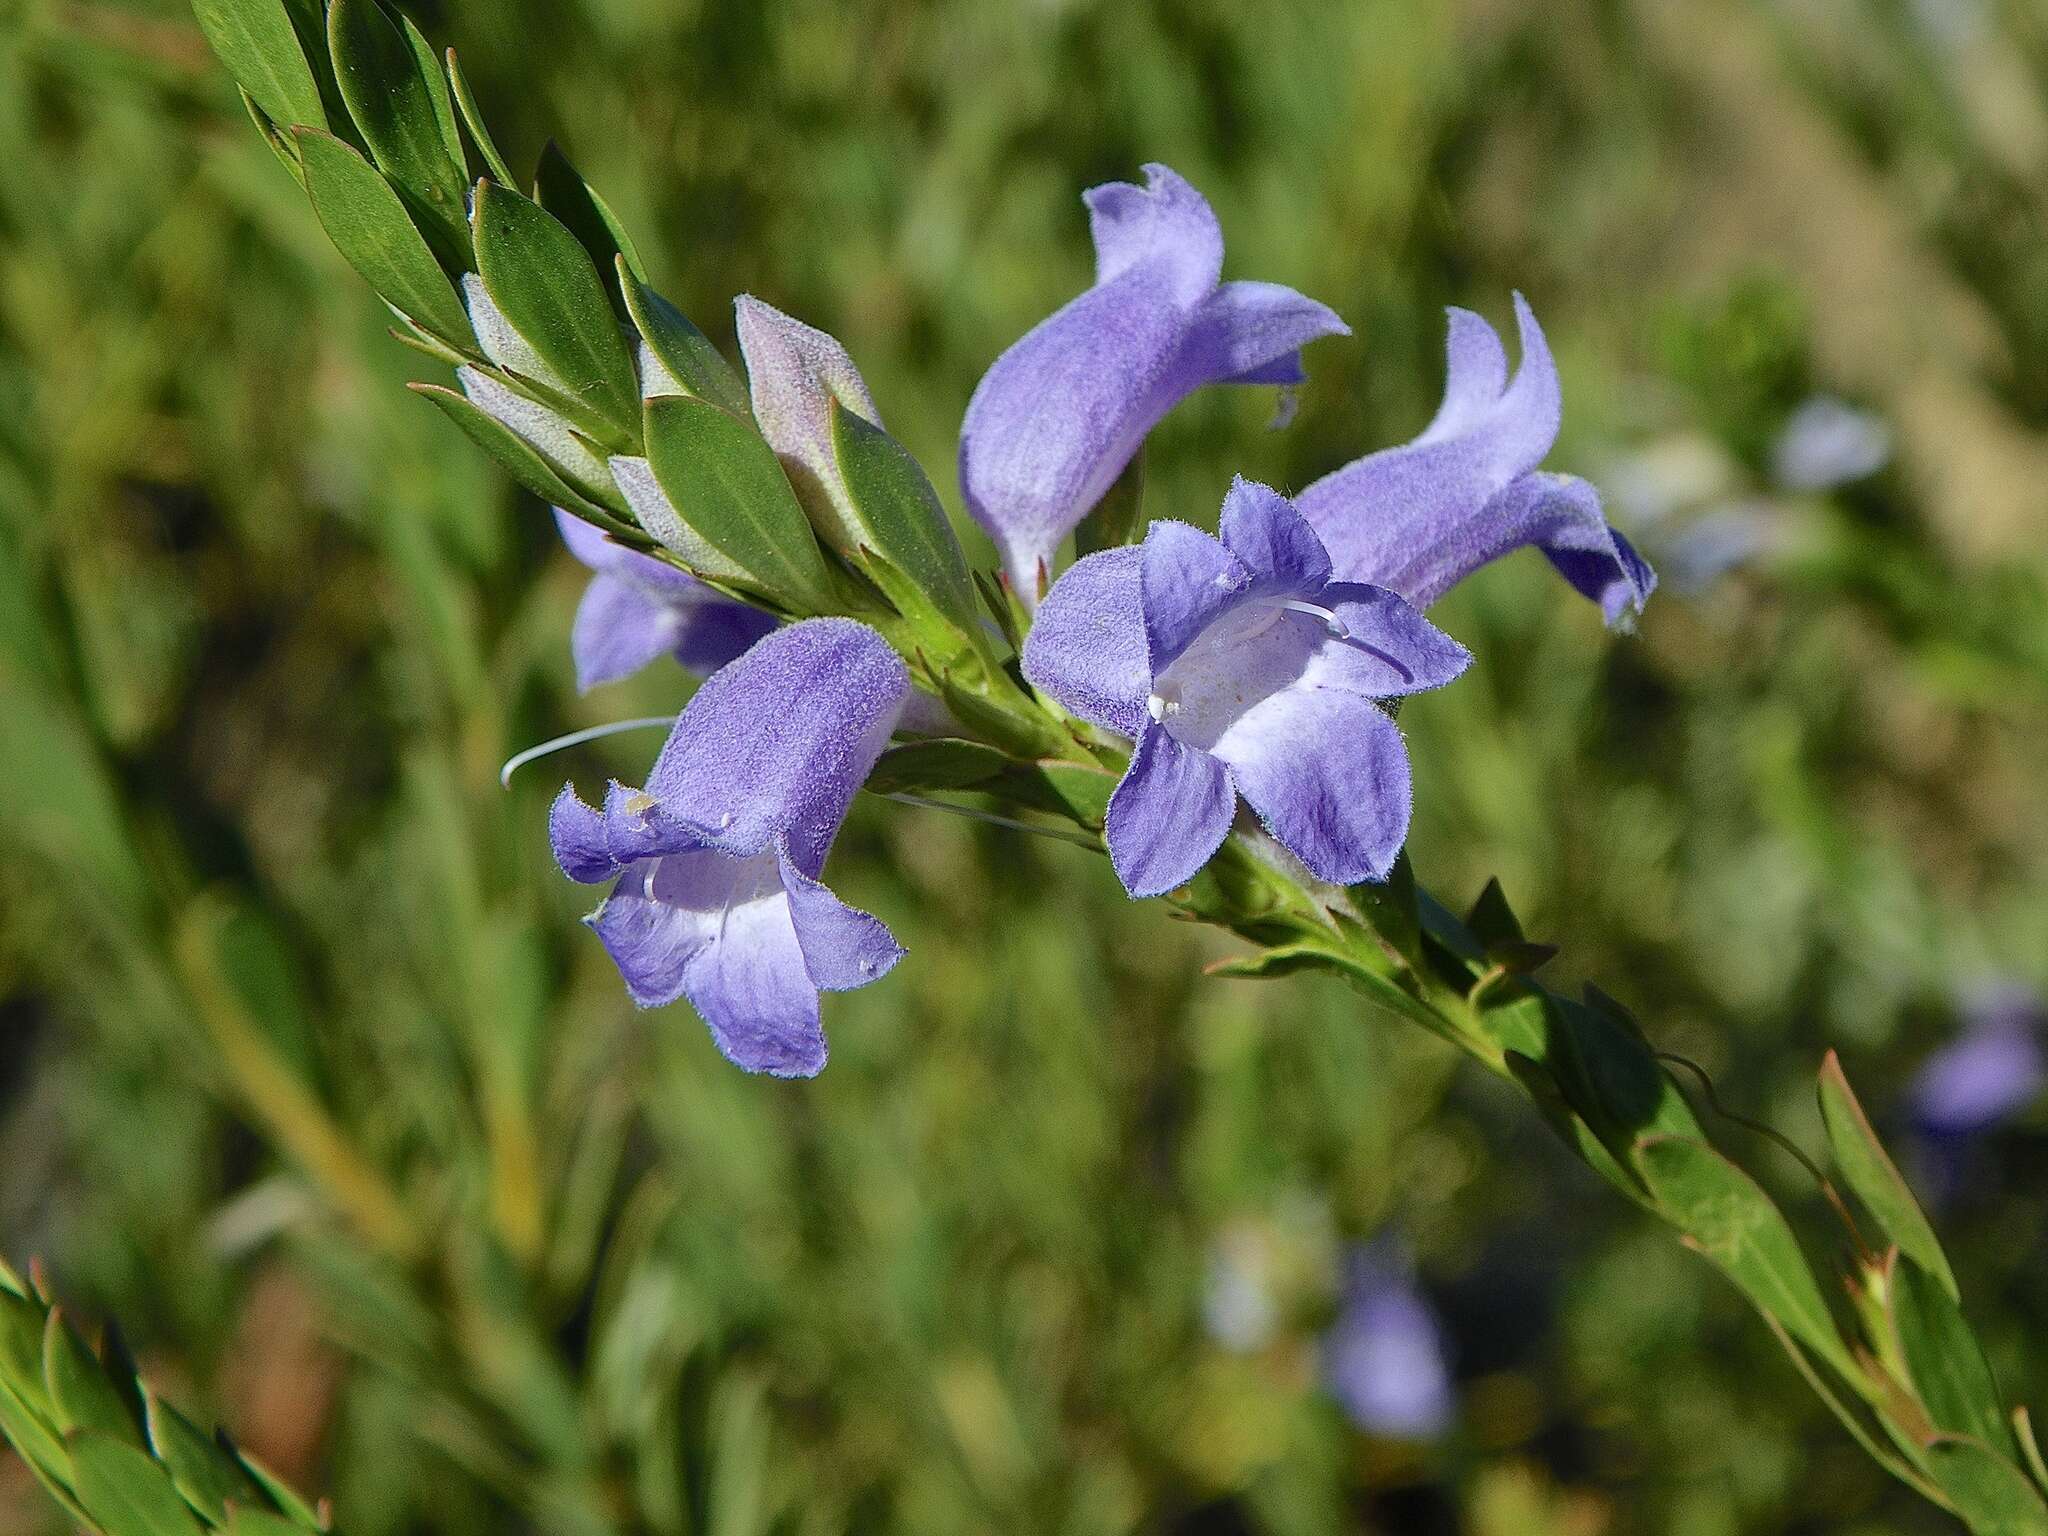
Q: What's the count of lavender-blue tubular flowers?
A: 5